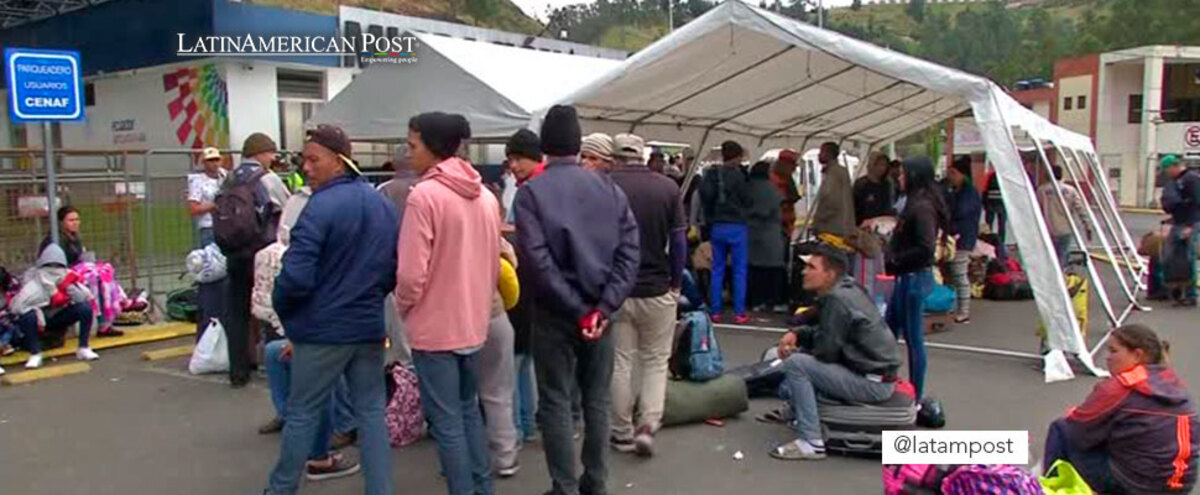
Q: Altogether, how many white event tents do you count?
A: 2